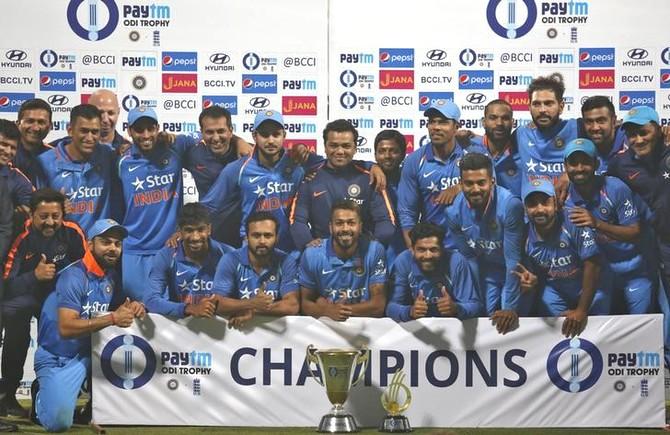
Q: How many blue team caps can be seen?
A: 7